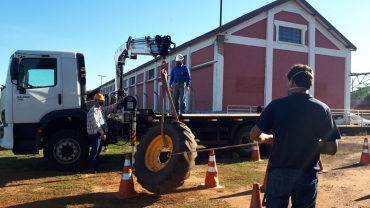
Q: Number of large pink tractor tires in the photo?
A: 0